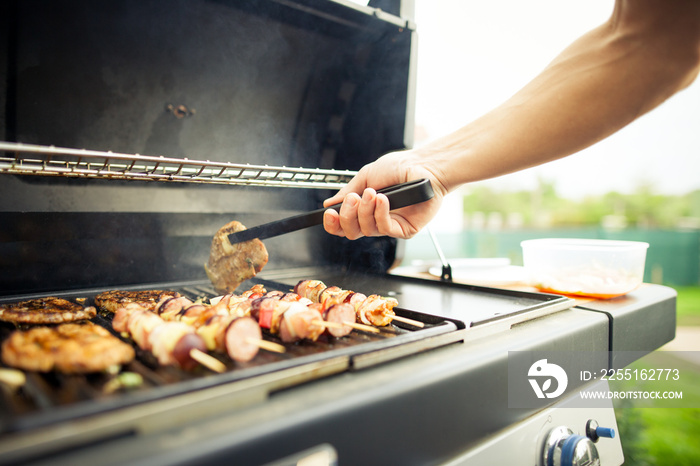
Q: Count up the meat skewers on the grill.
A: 5